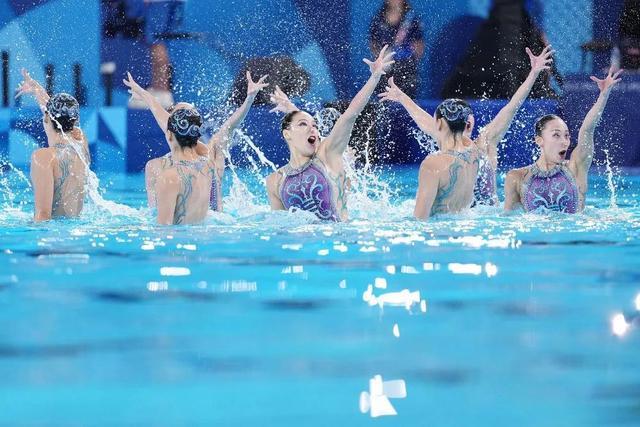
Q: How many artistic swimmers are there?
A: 8